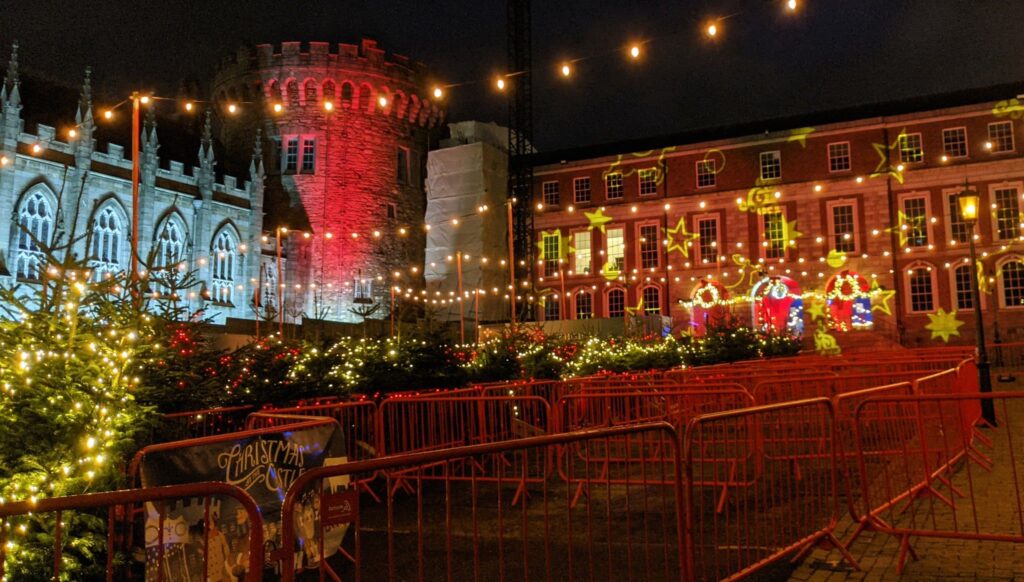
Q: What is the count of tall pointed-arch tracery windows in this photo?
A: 4